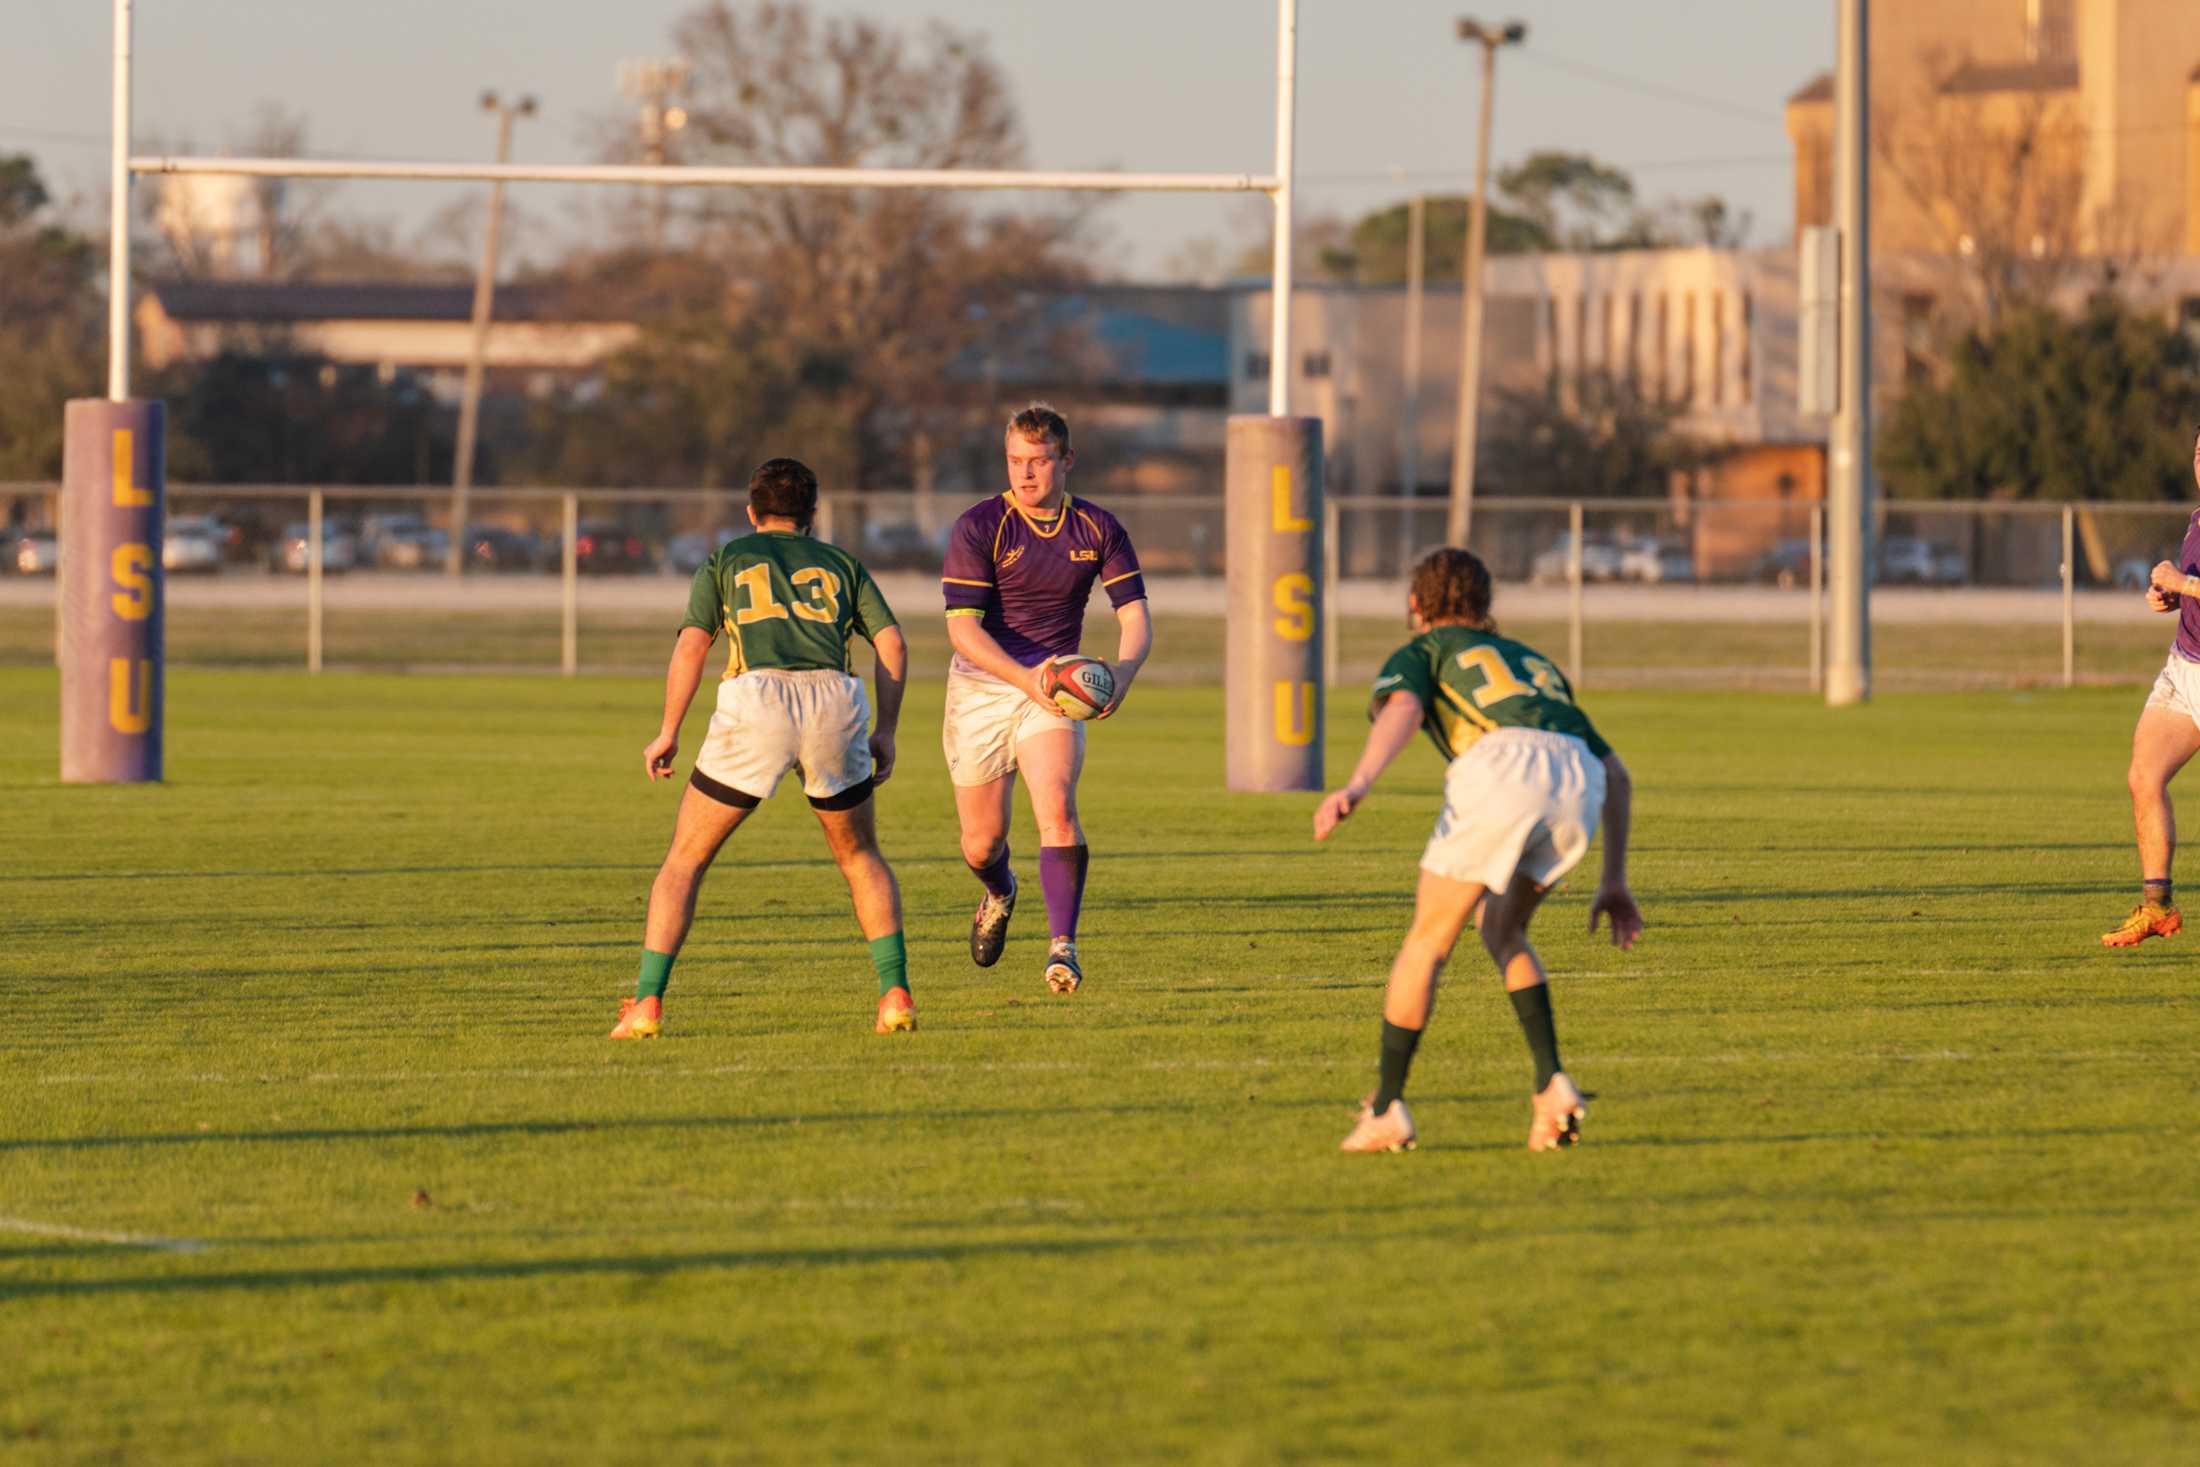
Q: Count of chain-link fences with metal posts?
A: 1